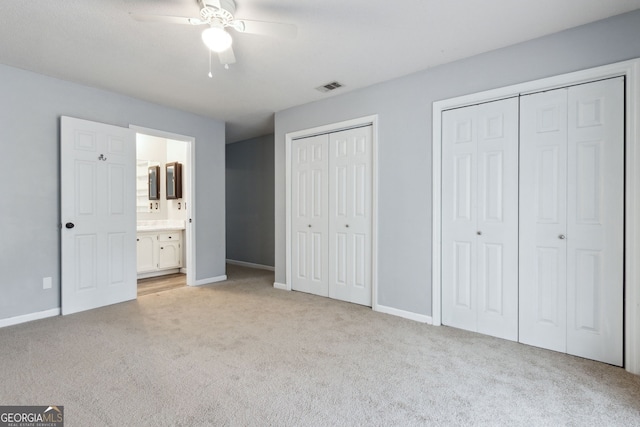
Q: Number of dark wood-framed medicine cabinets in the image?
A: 2